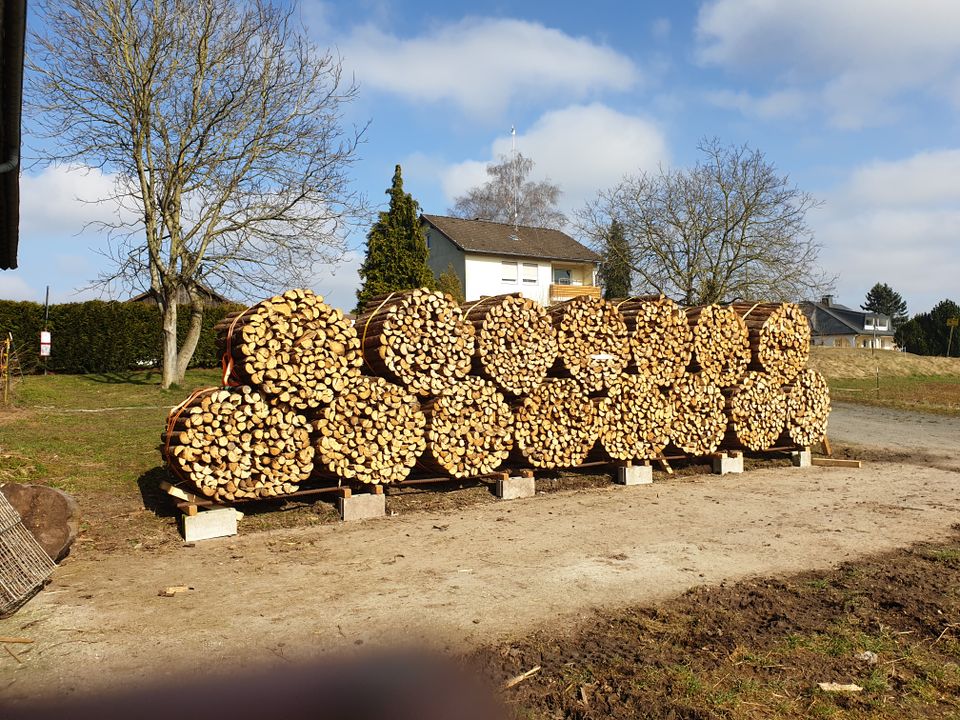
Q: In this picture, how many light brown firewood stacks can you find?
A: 15